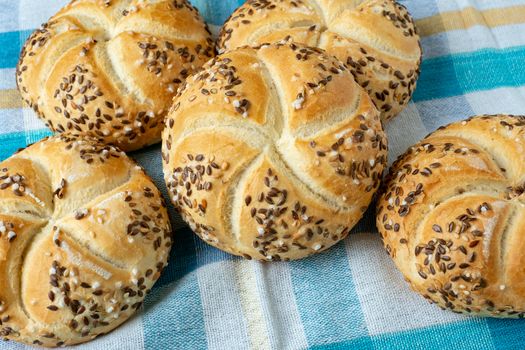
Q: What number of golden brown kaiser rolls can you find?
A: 5